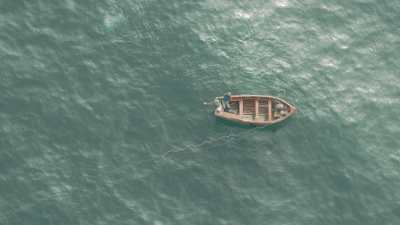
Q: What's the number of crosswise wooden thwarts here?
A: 3